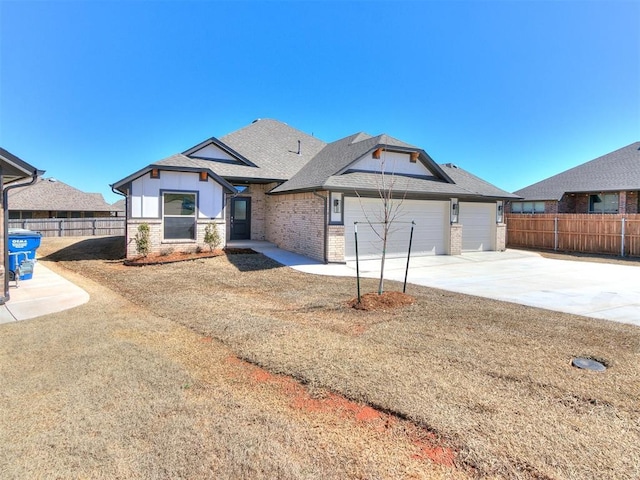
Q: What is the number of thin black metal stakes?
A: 2